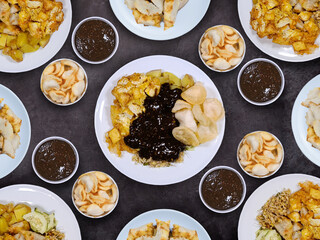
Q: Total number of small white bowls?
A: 8